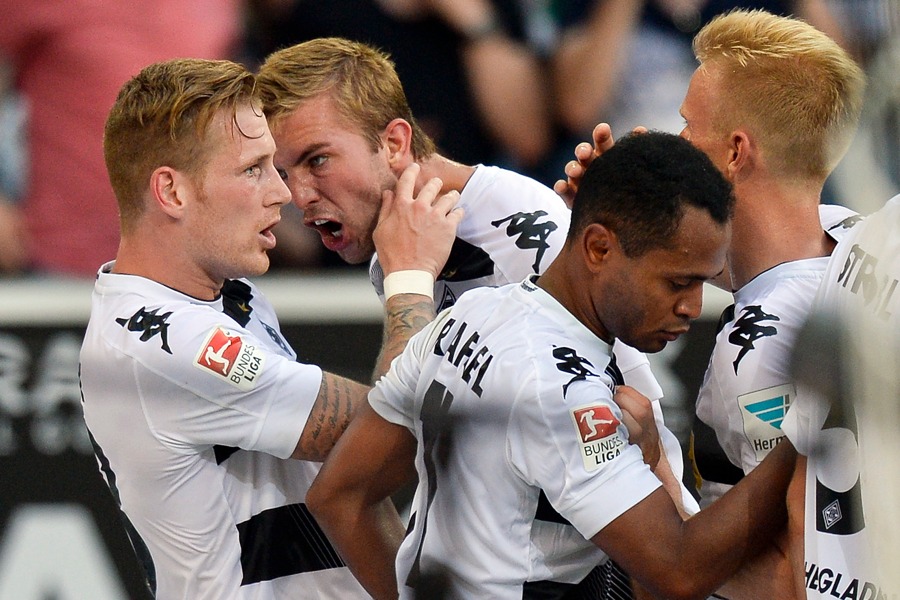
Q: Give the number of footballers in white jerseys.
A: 5